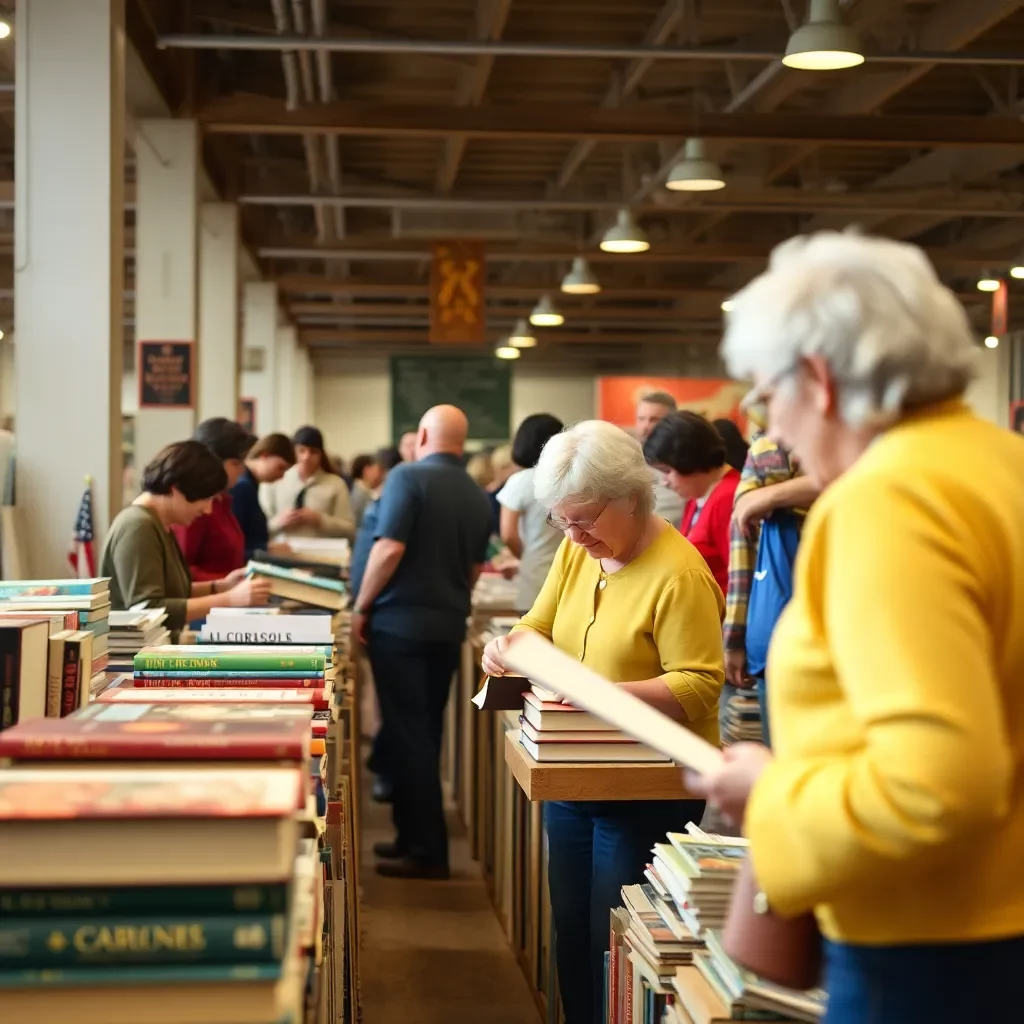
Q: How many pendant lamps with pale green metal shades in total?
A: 7